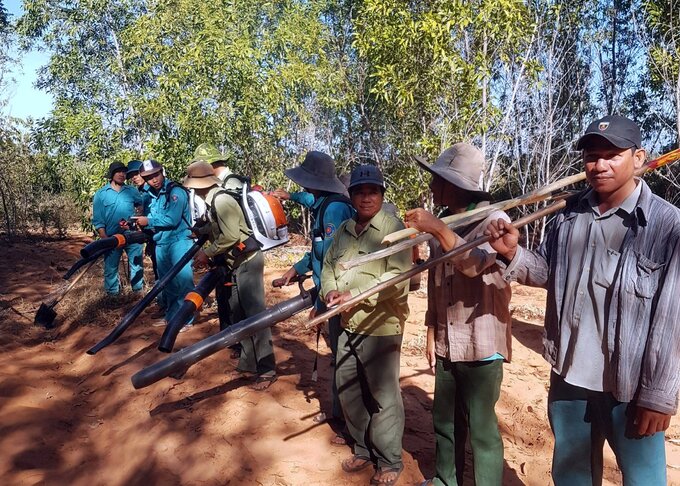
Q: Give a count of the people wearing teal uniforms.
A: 4